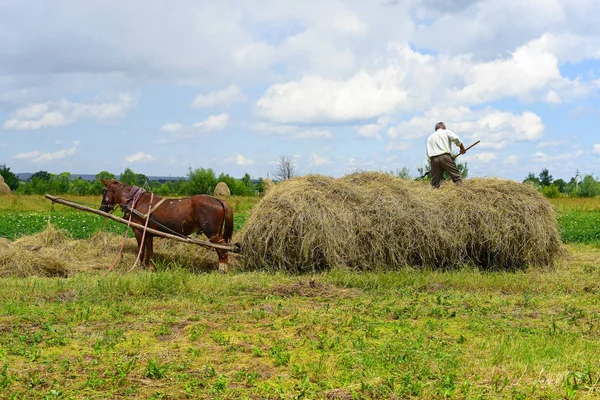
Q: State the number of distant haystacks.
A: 3